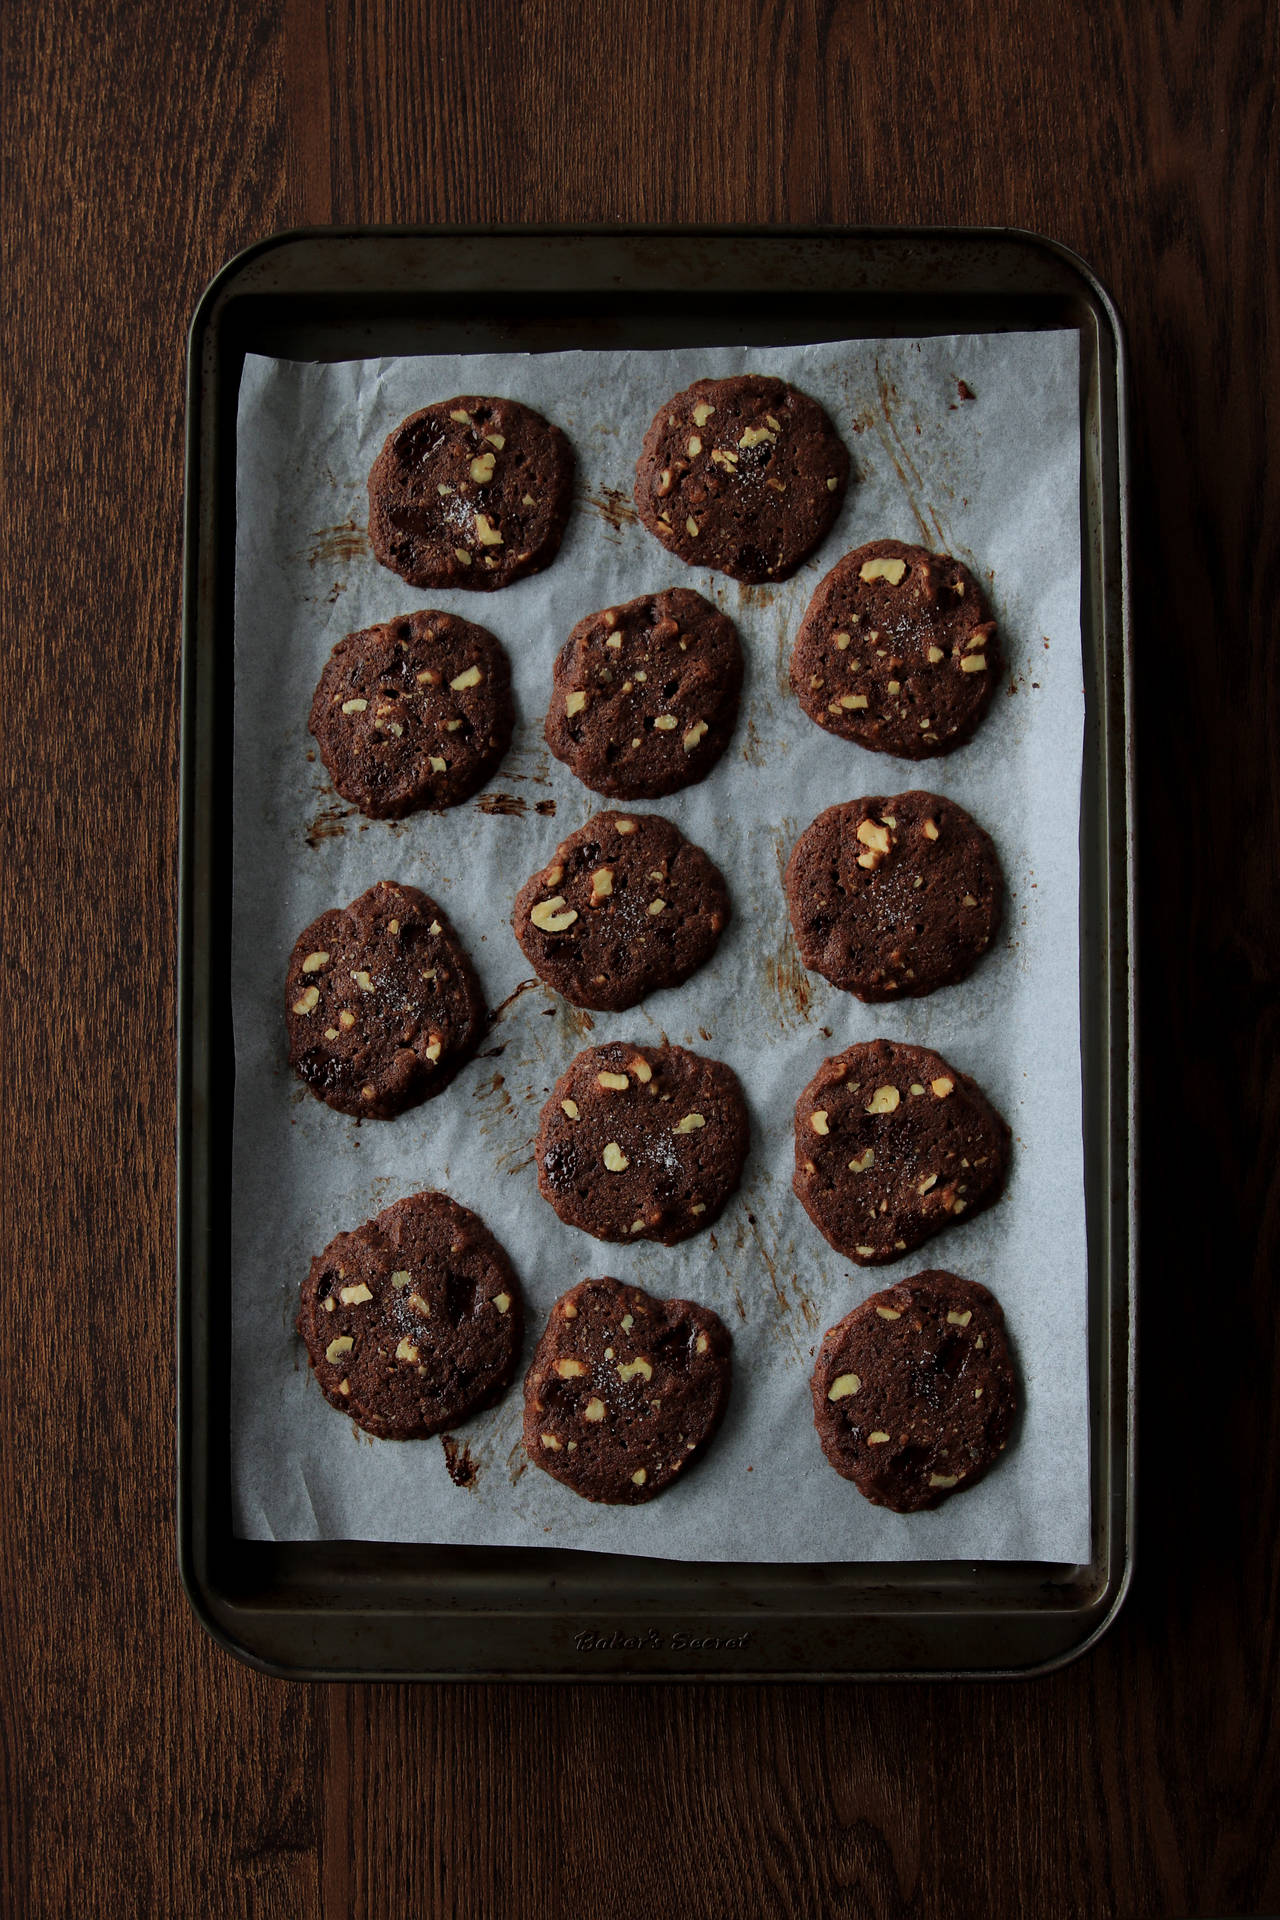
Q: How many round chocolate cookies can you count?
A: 13